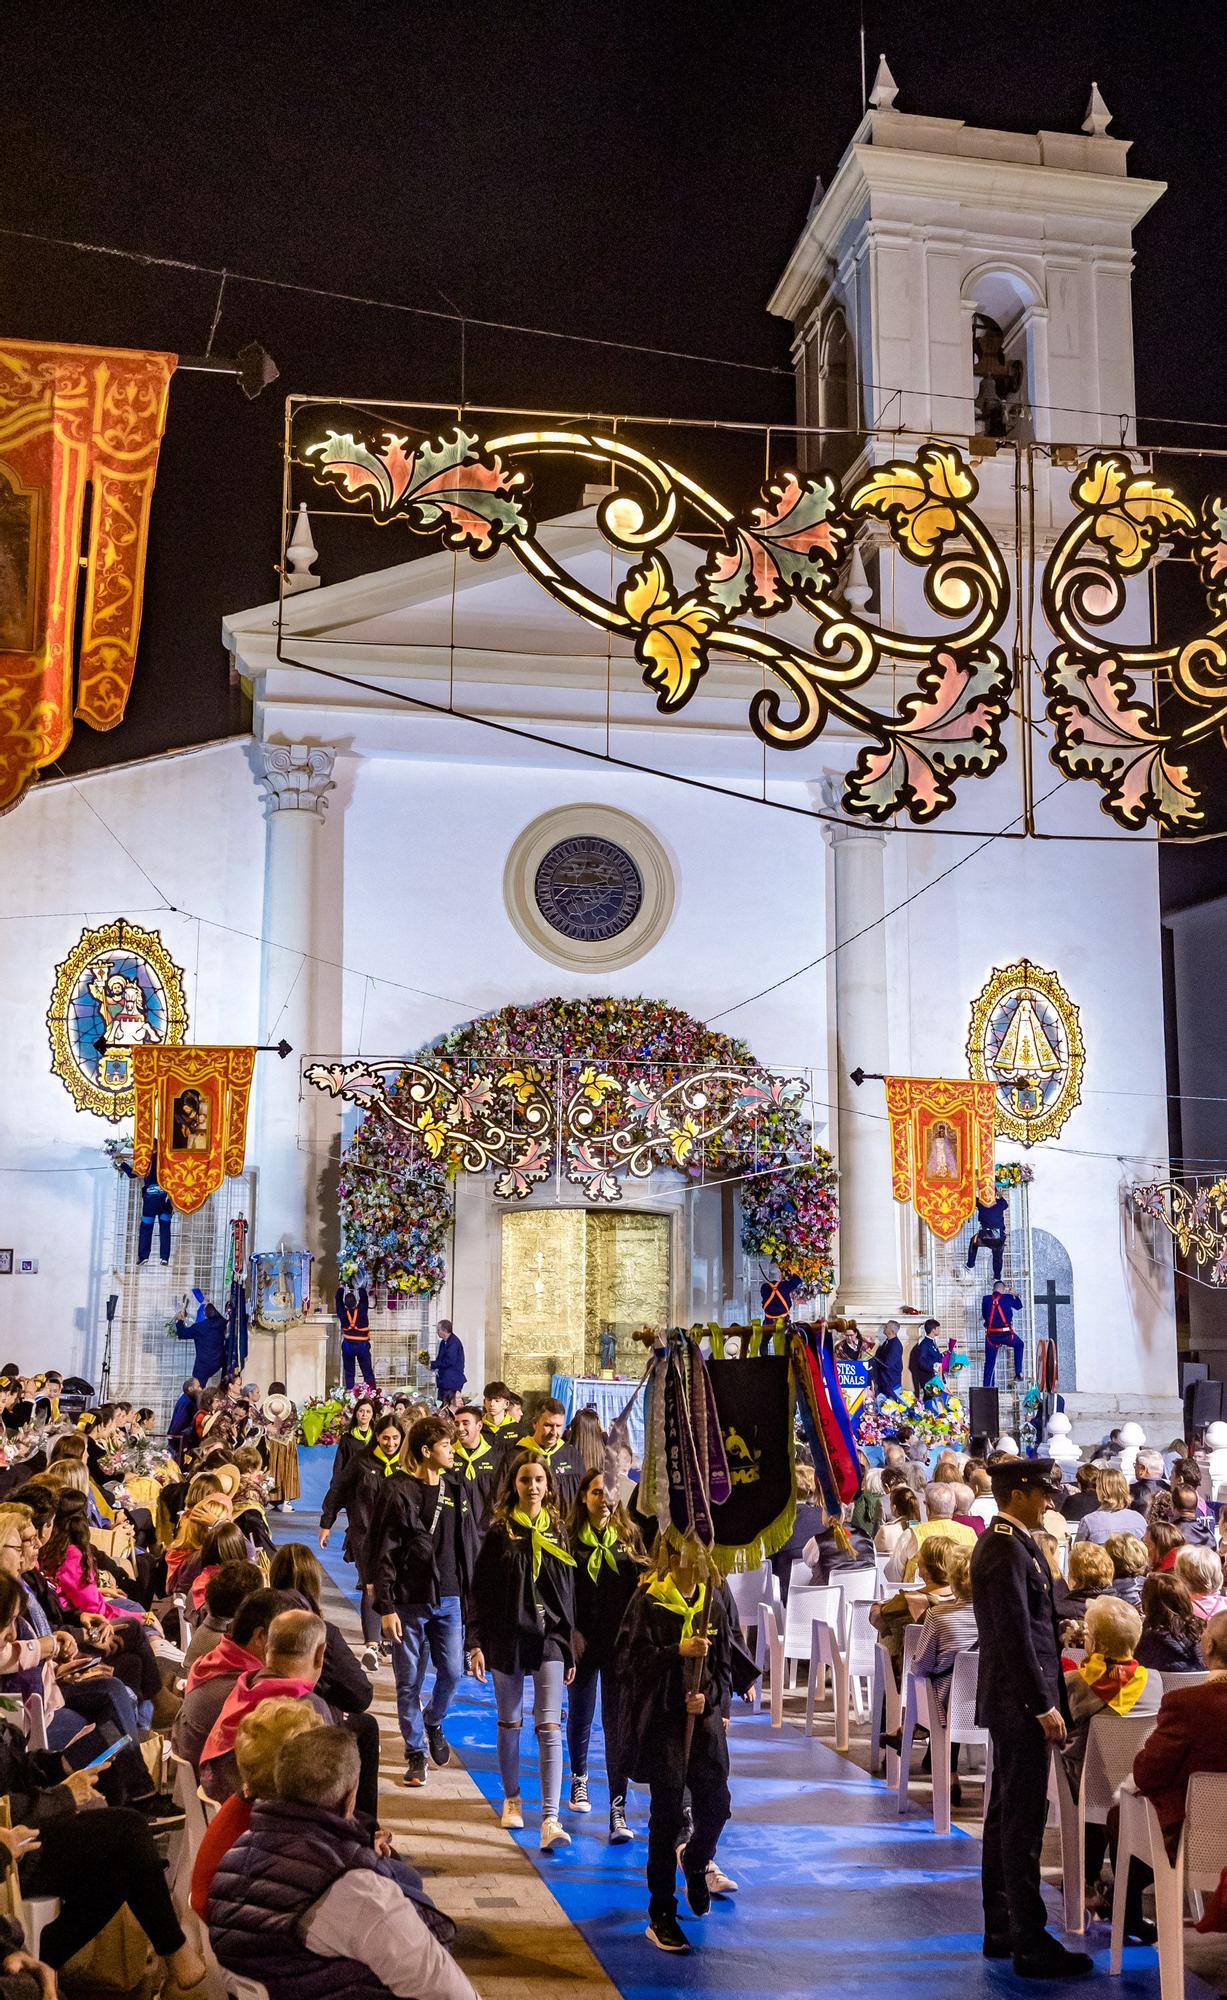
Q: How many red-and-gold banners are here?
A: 3